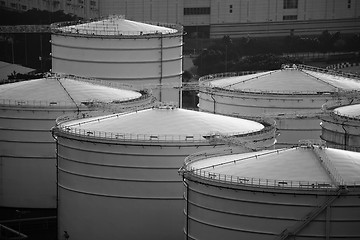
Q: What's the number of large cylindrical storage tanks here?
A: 6